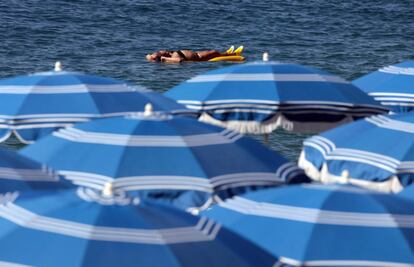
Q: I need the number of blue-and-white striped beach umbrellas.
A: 8